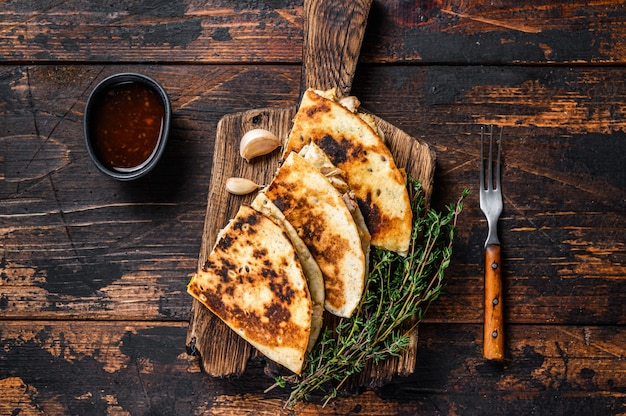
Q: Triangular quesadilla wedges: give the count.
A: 3